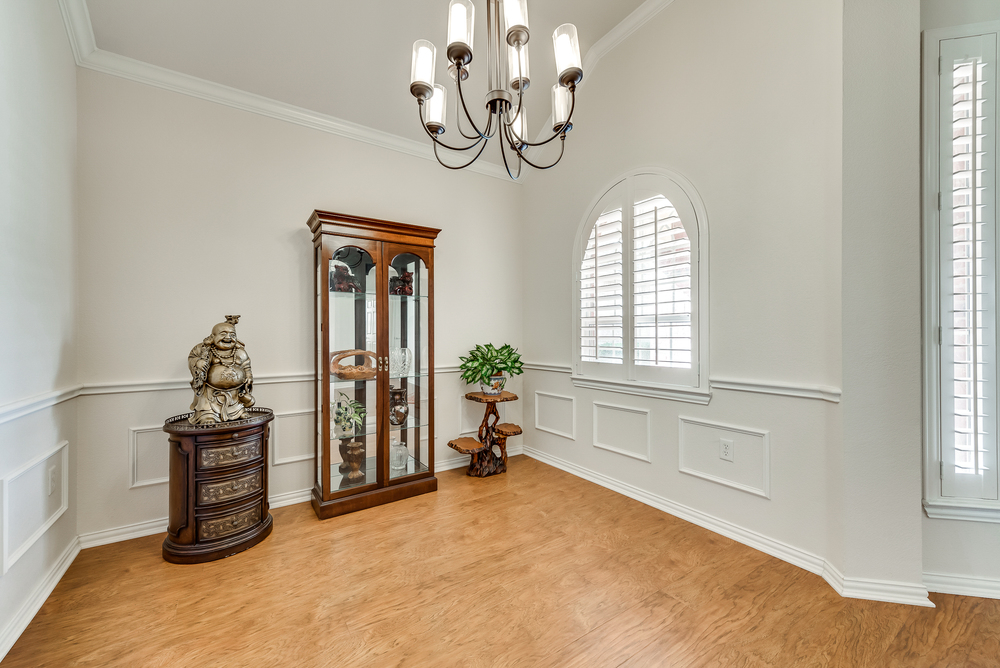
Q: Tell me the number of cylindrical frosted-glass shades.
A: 9